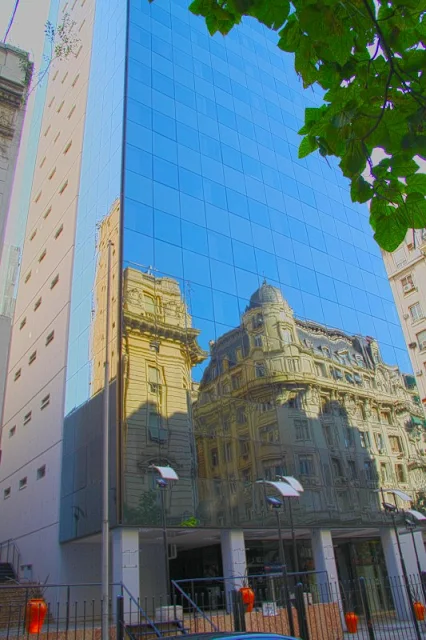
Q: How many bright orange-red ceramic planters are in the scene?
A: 4